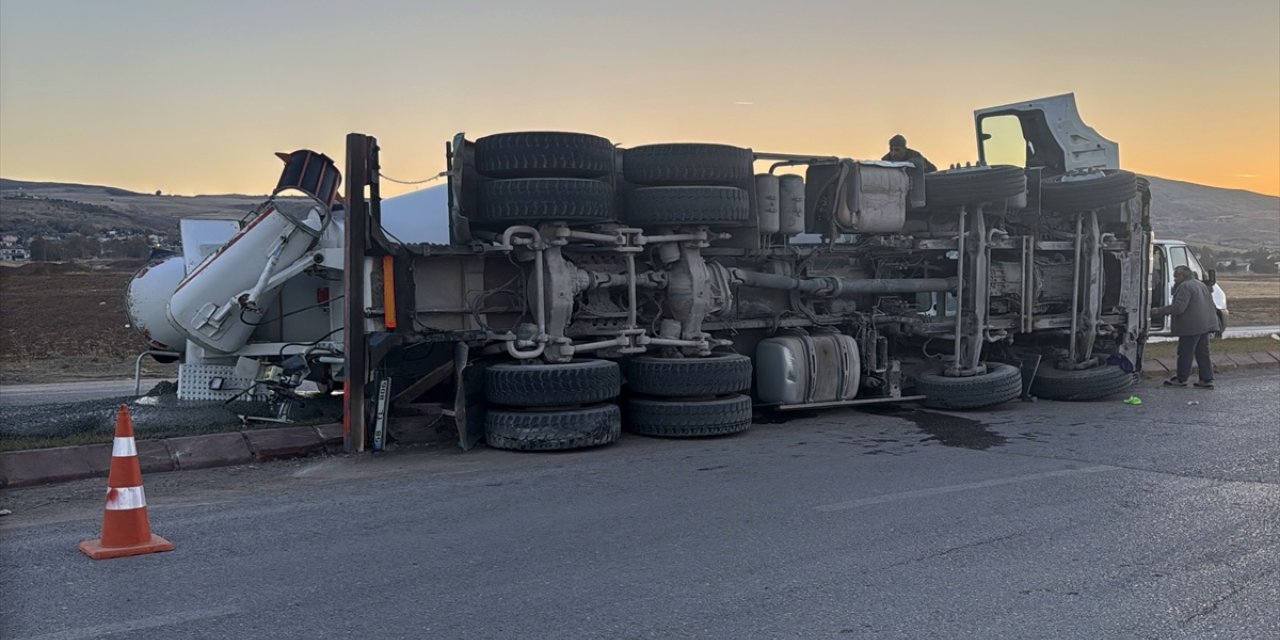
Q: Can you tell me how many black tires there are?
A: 12